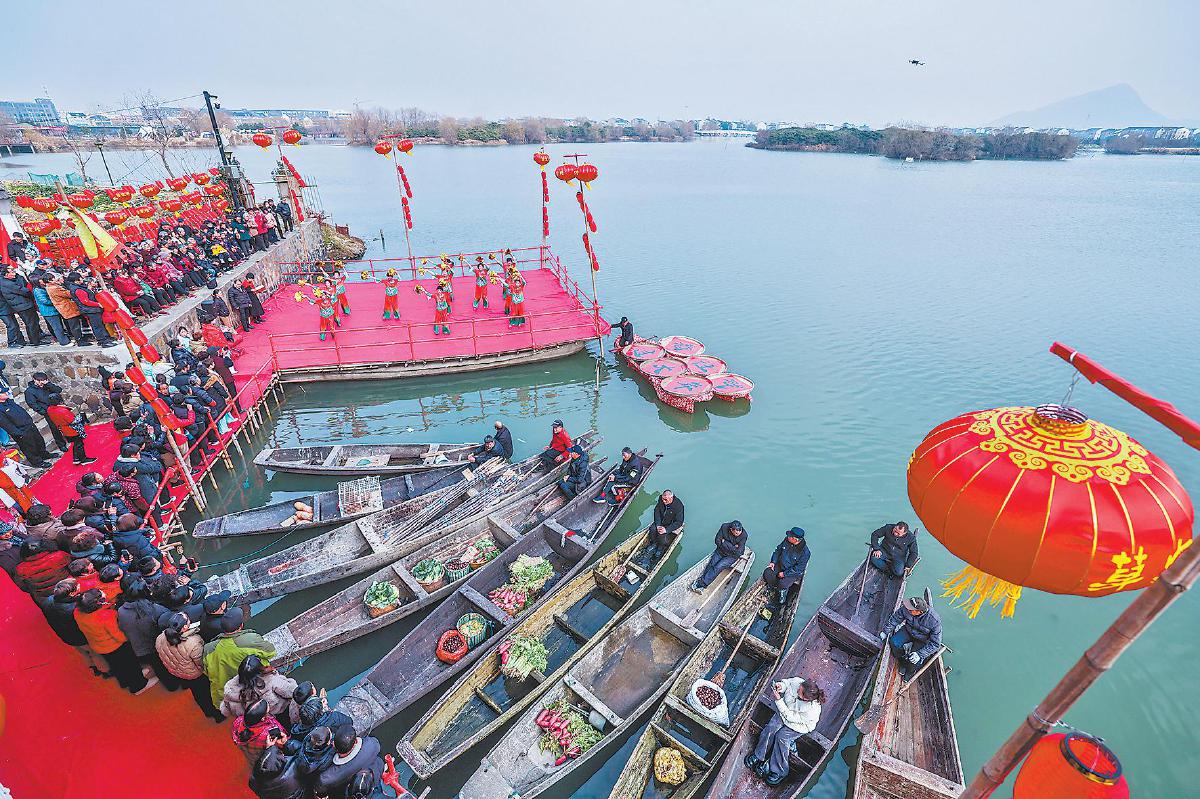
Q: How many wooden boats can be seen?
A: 10